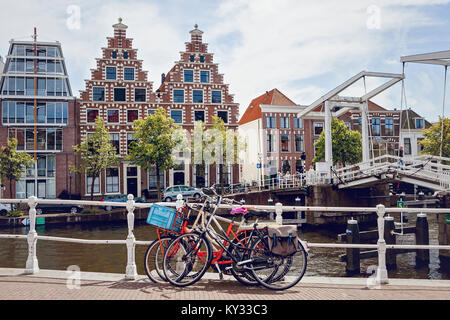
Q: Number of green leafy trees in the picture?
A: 6